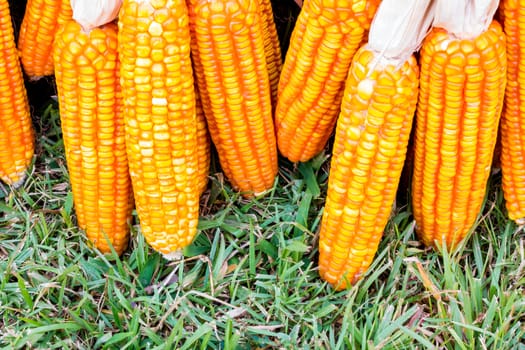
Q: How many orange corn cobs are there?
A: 11